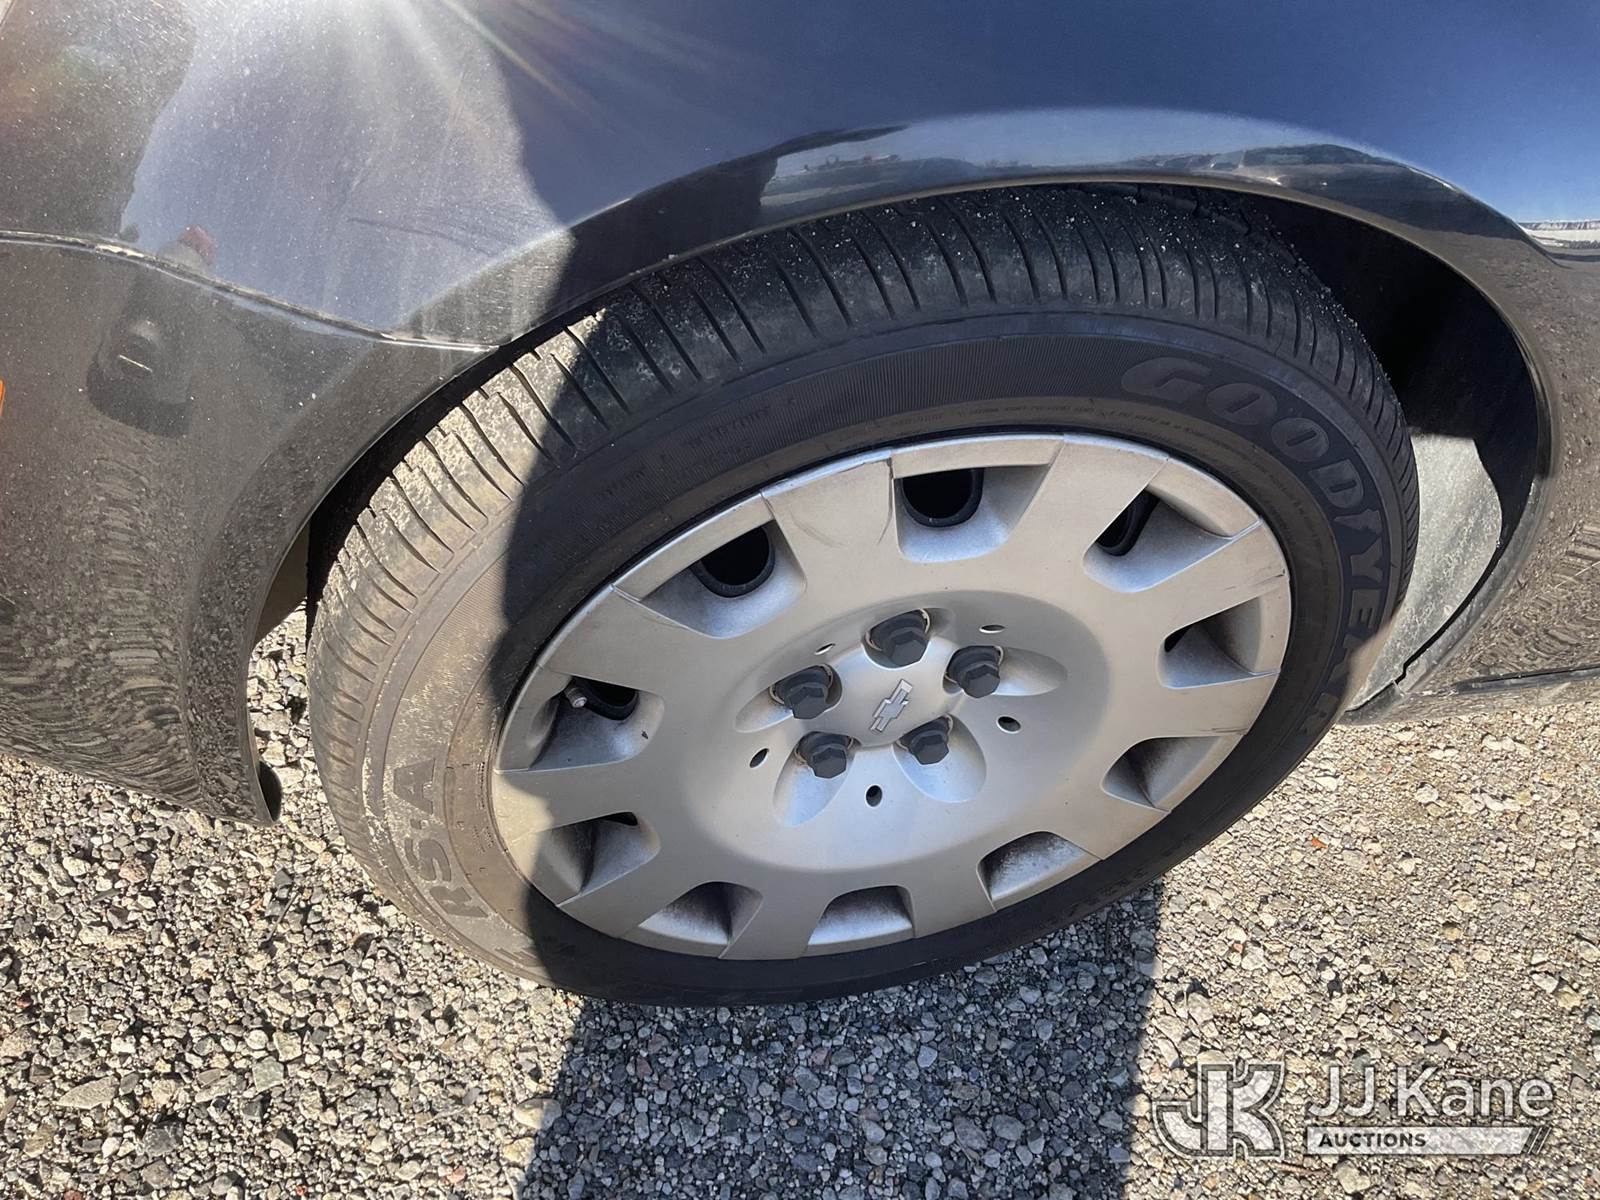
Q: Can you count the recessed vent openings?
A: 10